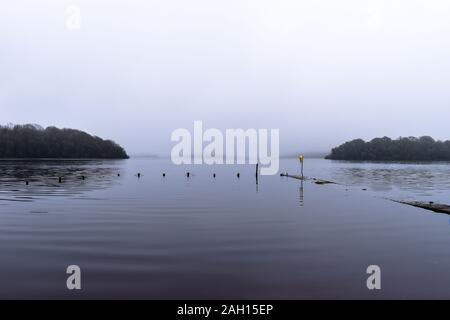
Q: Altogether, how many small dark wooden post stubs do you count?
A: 9